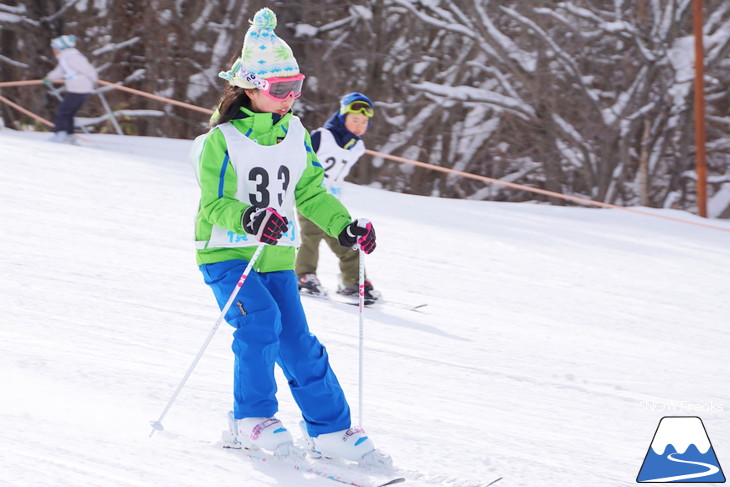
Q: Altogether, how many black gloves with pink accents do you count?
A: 2